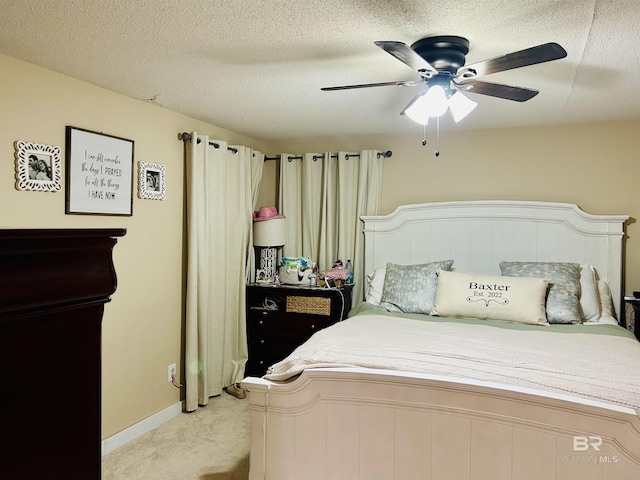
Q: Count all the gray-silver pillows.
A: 2